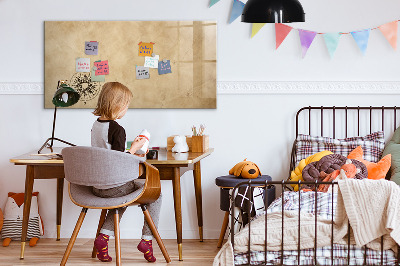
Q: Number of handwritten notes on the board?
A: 7